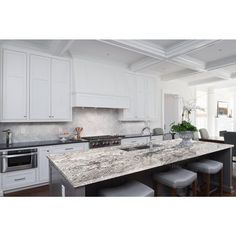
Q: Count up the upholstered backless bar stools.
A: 3